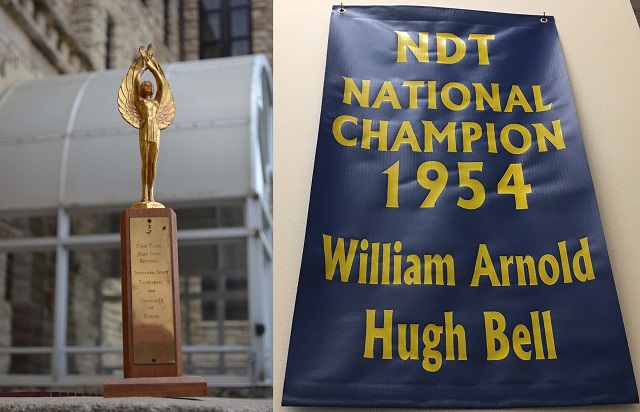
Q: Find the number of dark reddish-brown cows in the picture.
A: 0